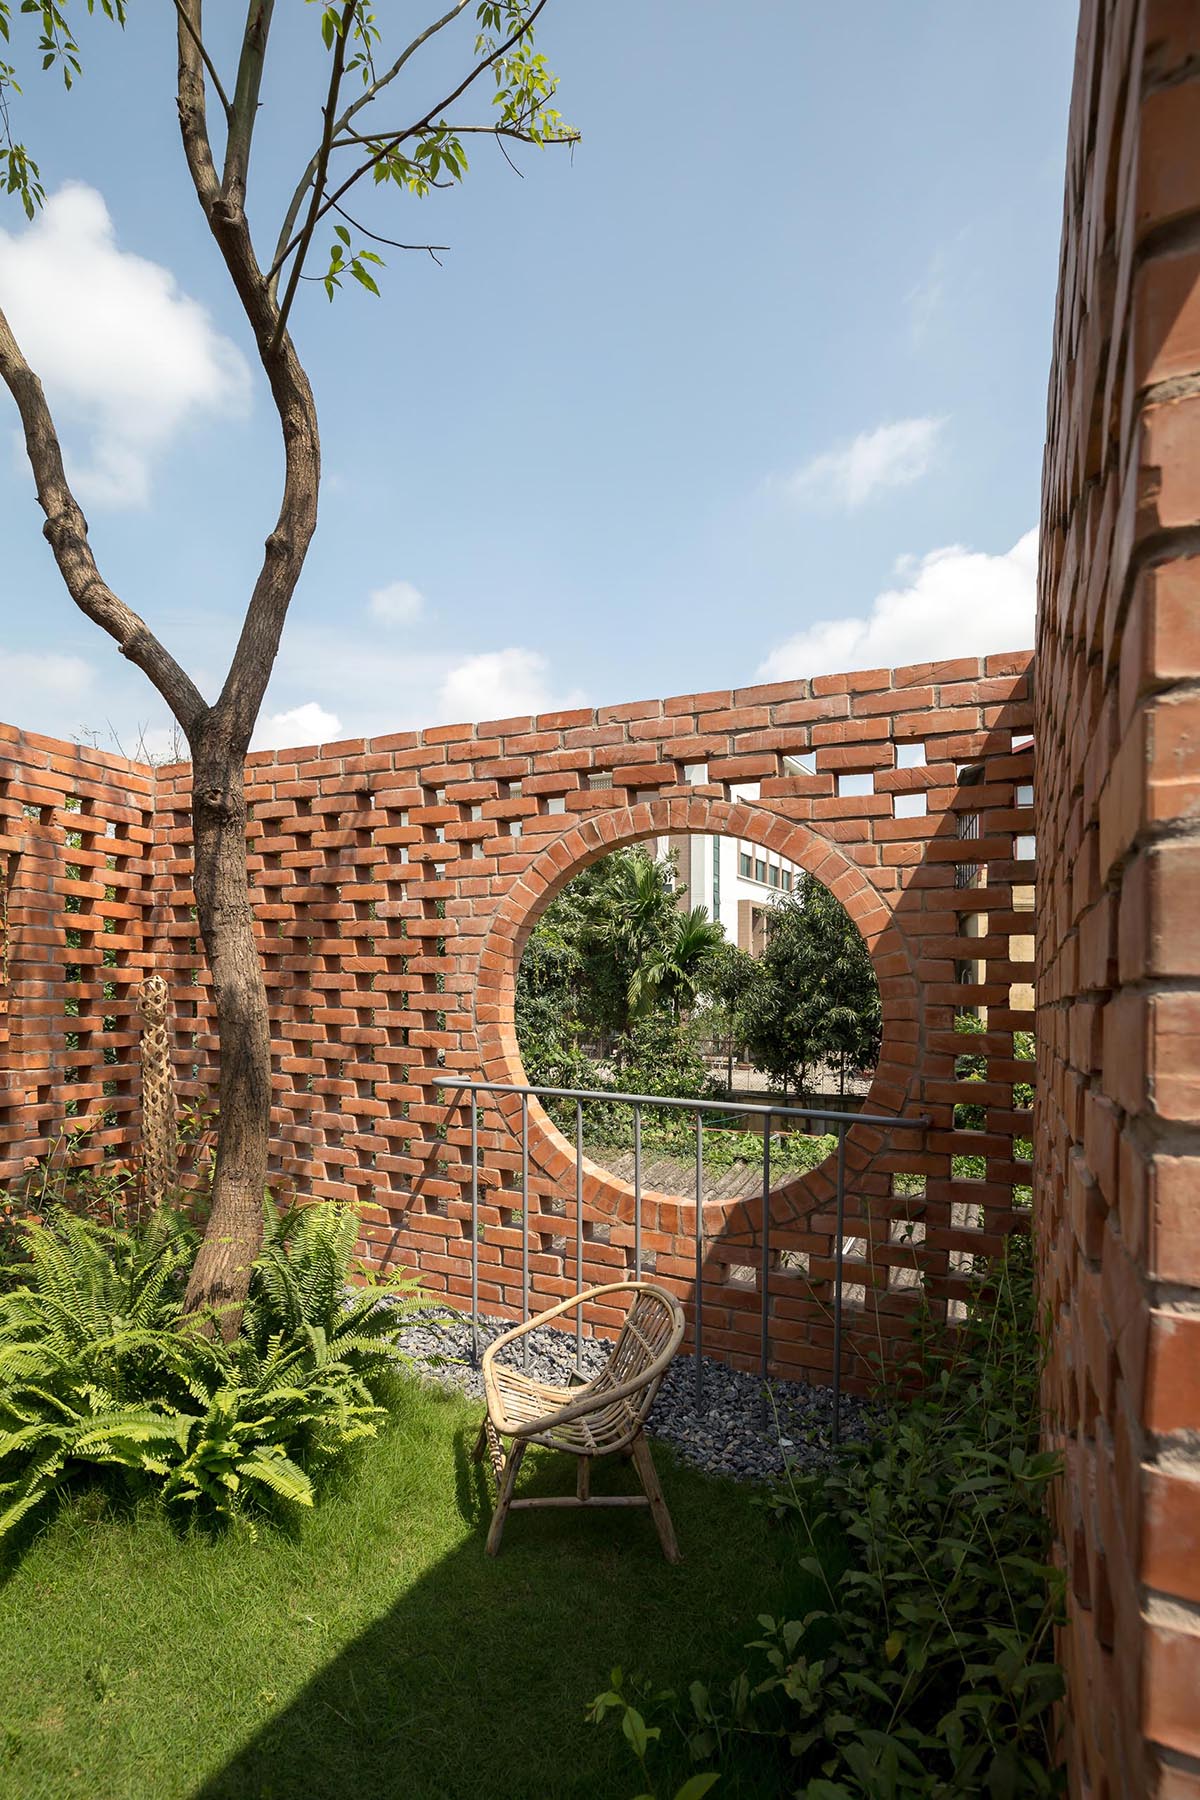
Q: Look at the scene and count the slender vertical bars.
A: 7